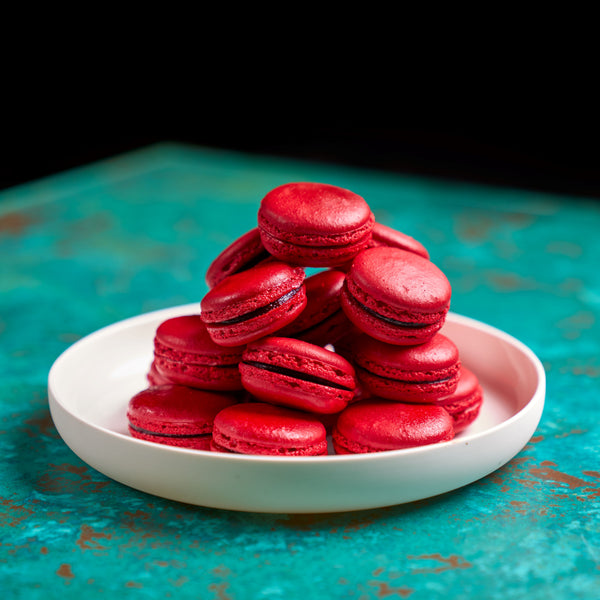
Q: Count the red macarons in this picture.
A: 14